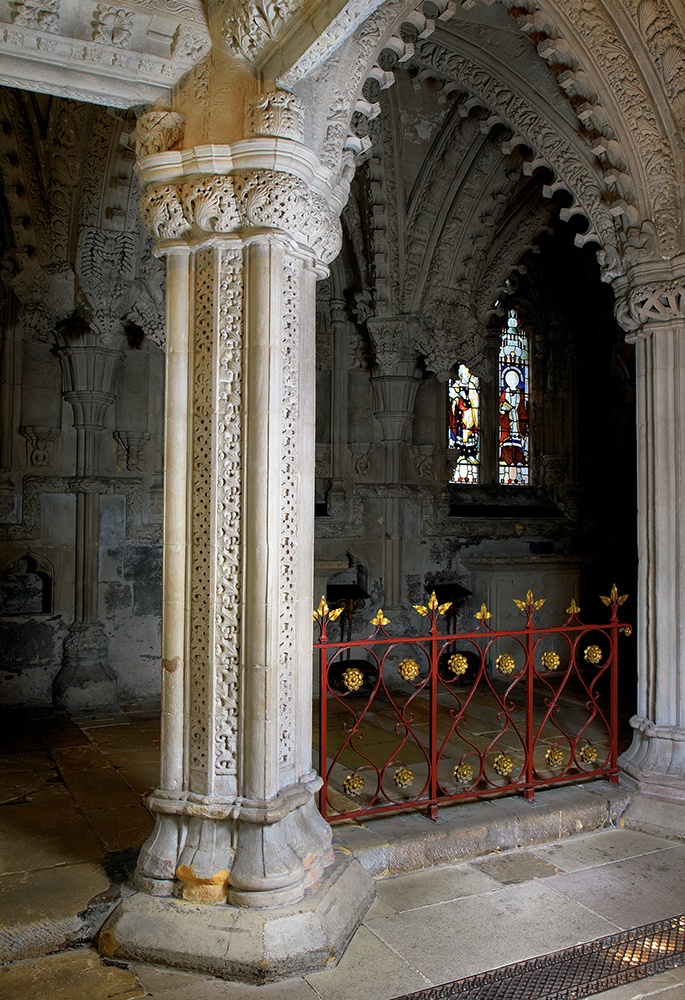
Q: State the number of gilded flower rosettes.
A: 12